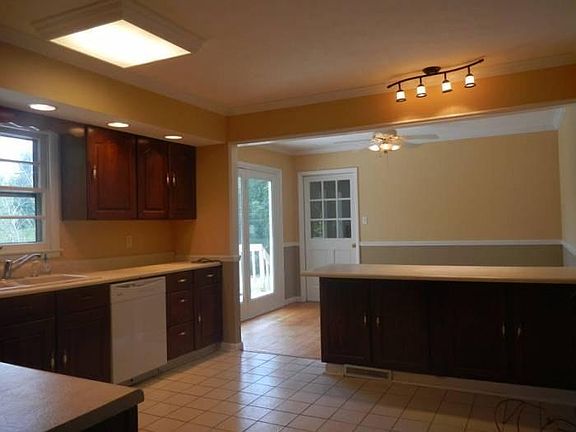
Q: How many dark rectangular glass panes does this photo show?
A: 9